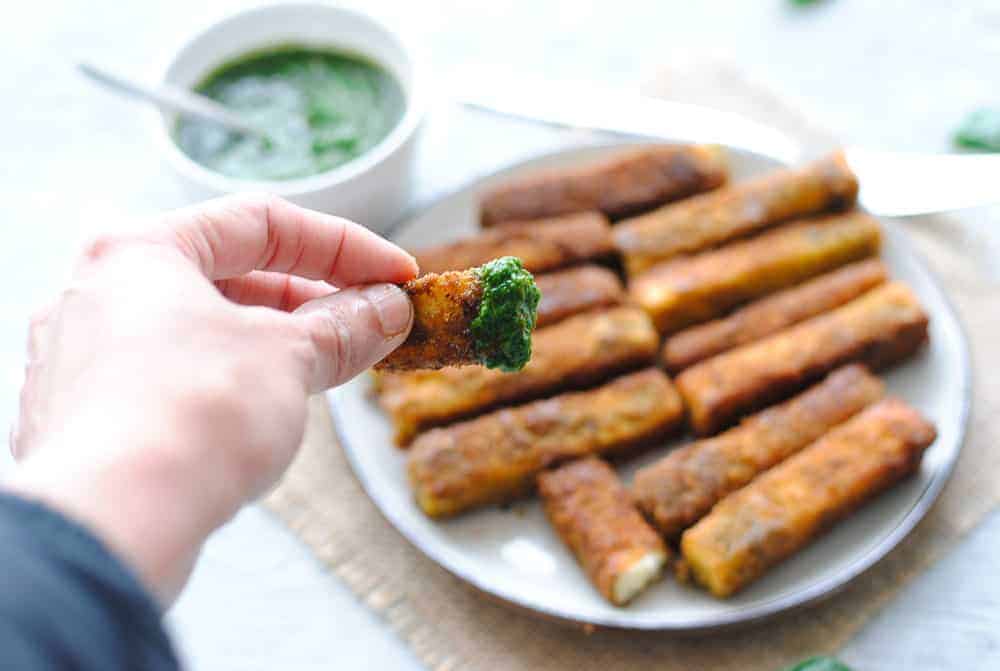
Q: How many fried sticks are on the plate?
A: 12